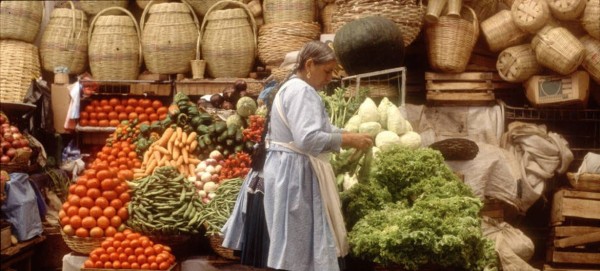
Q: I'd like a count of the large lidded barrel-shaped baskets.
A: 4